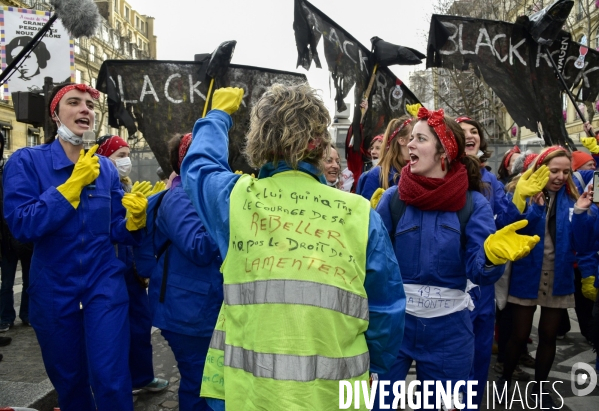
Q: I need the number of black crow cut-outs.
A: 3